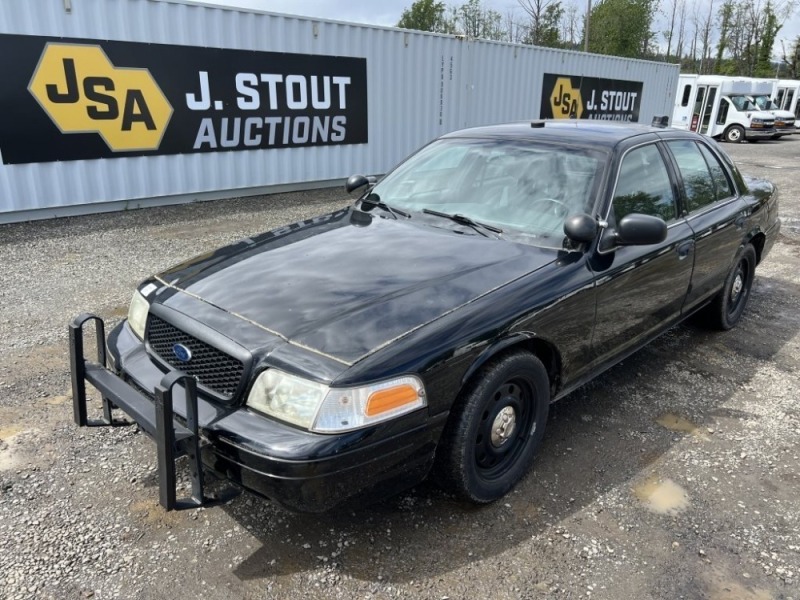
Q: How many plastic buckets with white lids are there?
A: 0